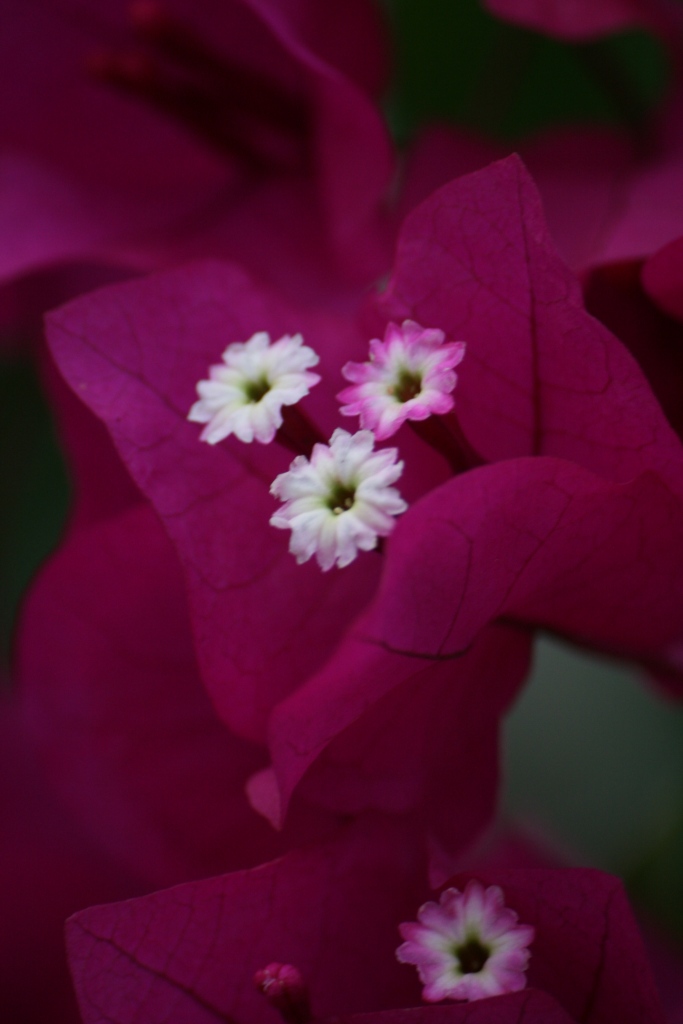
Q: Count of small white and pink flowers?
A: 4